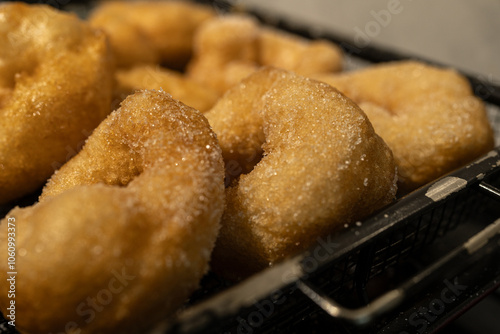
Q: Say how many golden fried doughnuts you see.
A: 7